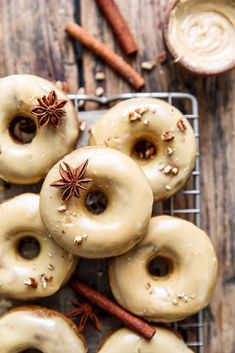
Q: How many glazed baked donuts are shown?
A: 7